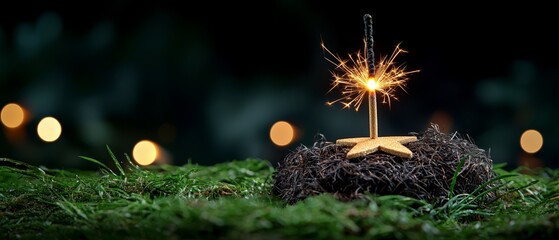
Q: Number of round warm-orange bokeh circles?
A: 5